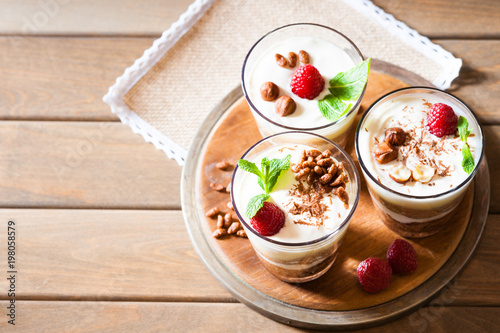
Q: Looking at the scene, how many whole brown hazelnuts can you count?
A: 4